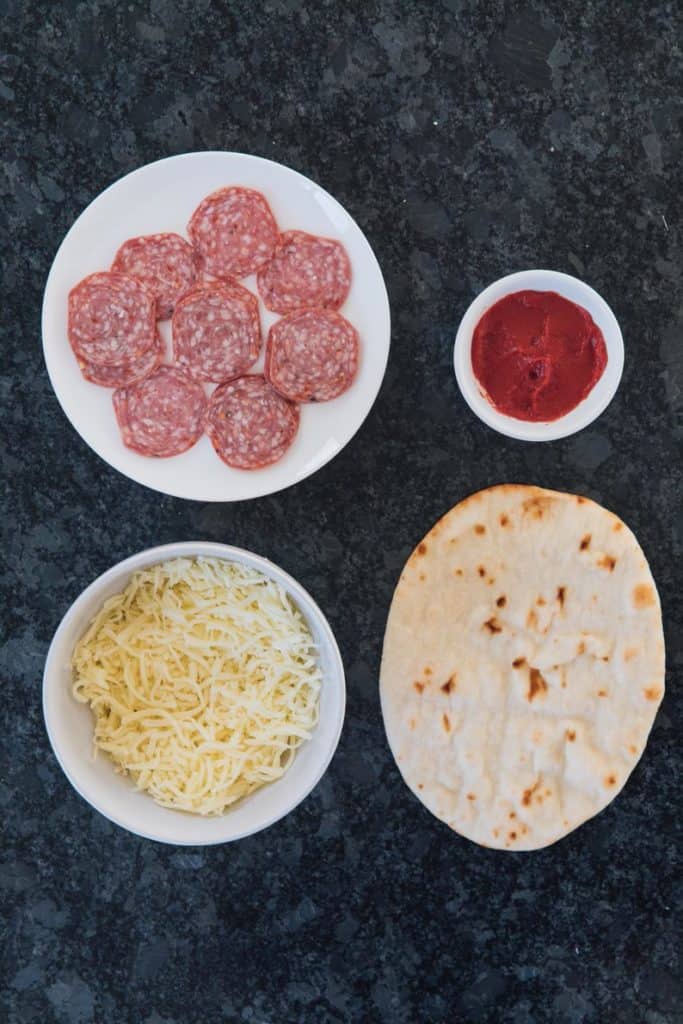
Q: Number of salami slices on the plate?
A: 9